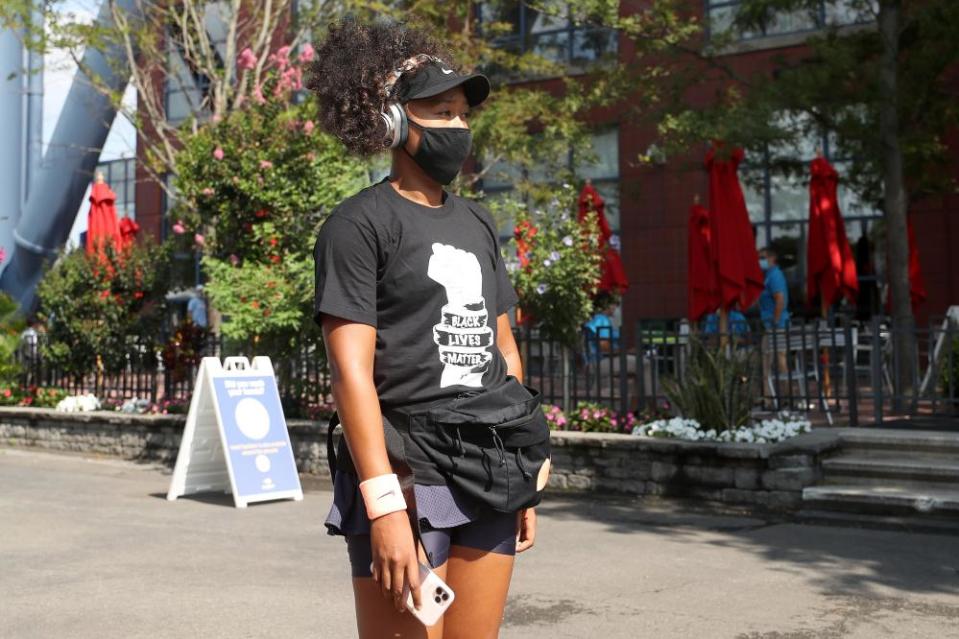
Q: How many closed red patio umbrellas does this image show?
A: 7